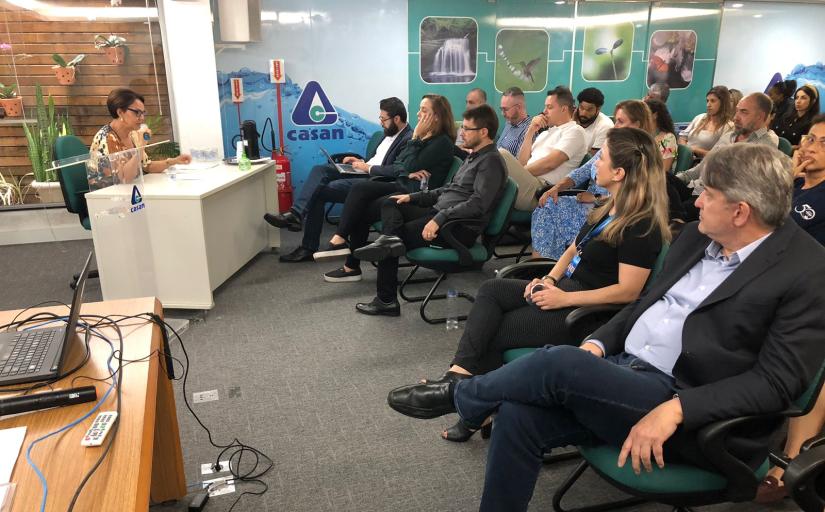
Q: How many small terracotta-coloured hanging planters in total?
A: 3